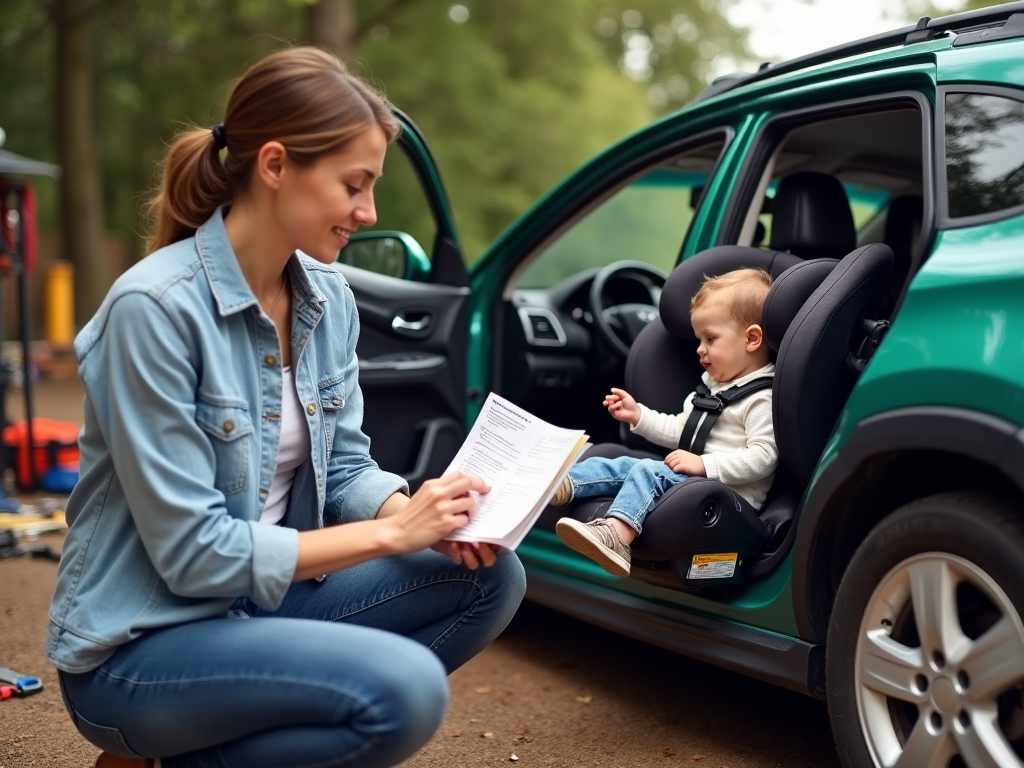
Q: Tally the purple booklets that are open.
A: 0